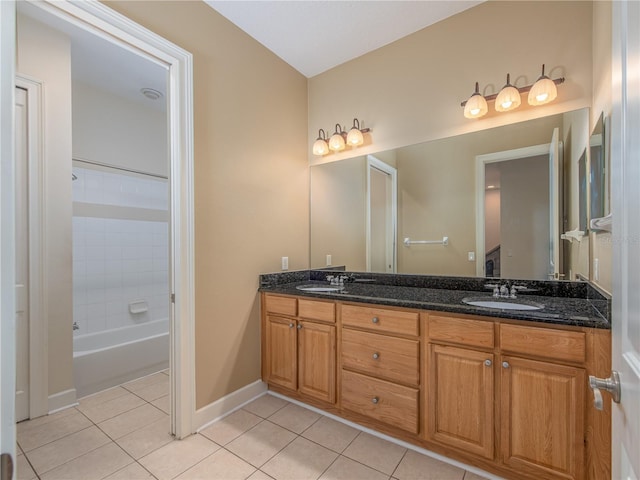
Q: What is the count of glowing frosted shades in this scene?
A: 6